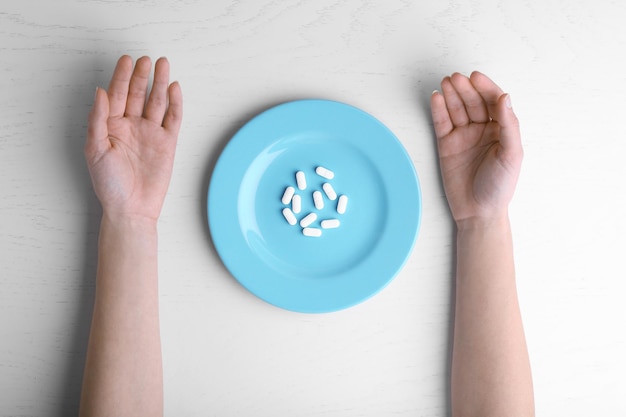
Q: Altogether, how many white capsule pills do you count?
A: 11